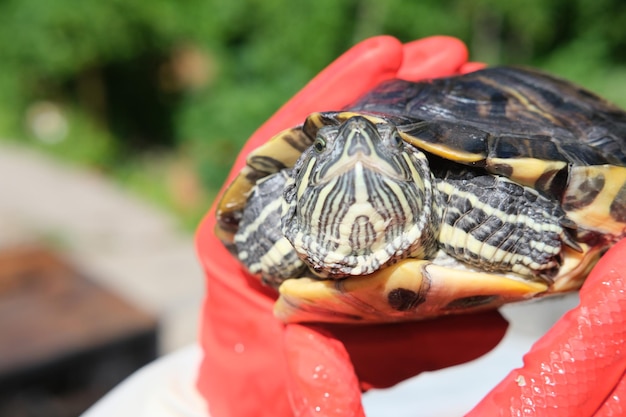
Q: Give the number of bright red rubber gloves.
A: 2